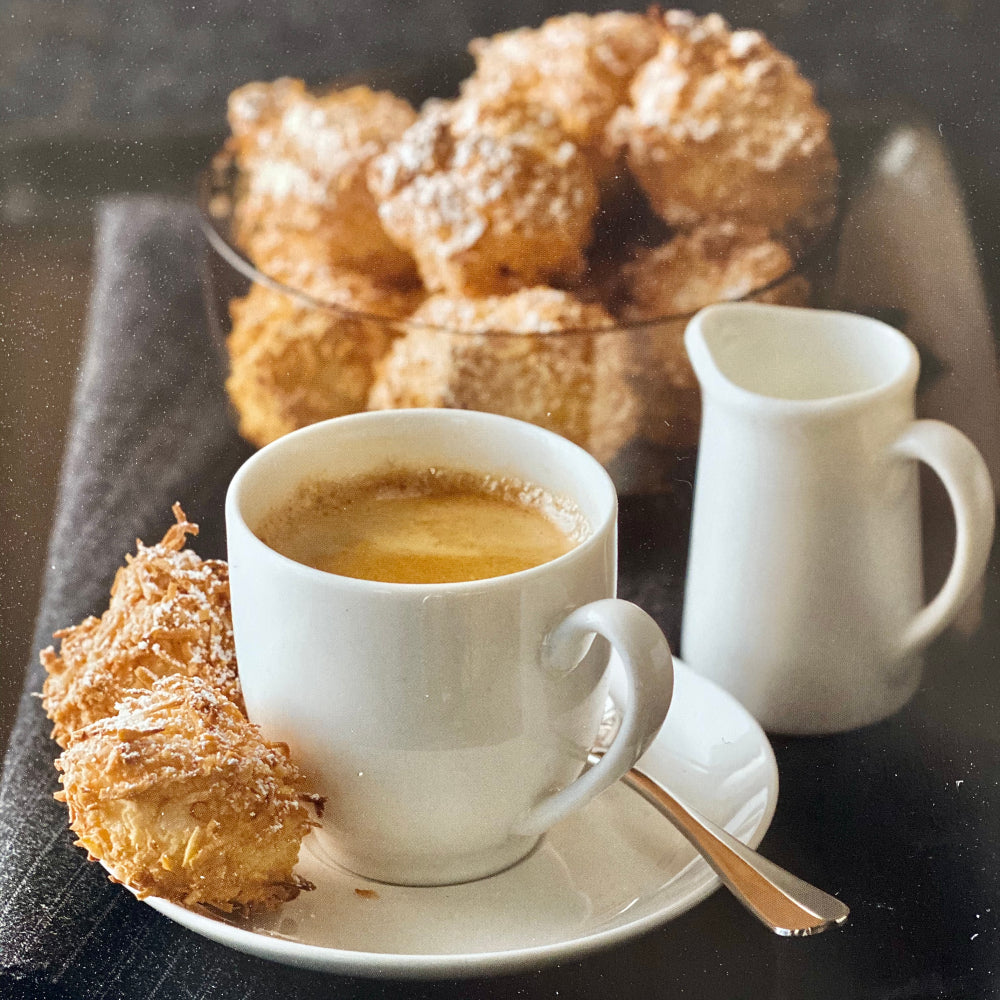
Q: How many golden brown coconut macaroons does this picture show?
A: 9